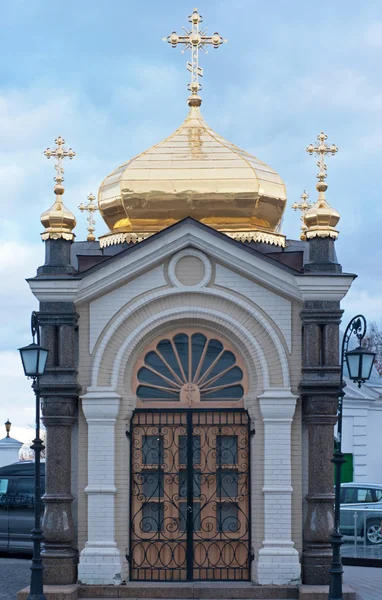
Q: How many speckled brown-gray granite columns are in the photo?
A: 2